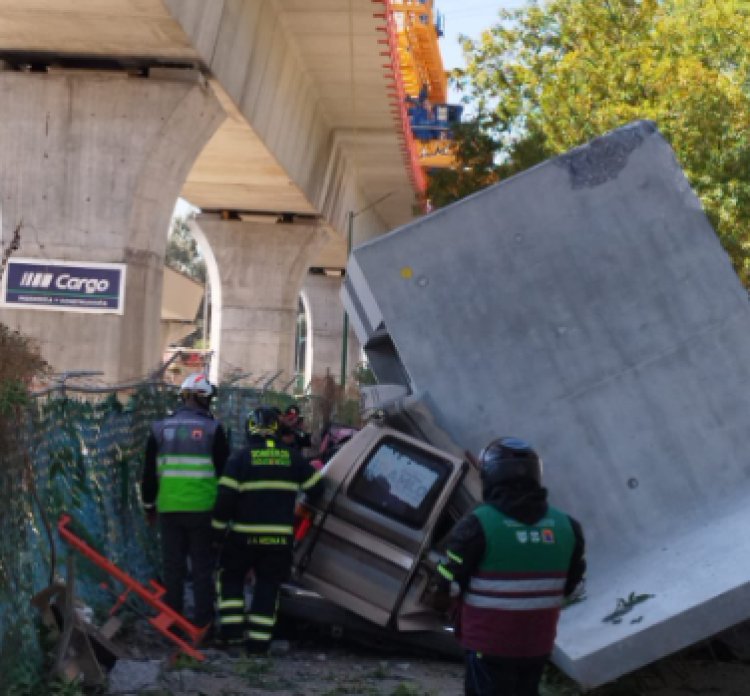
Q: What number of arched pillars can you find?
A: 3